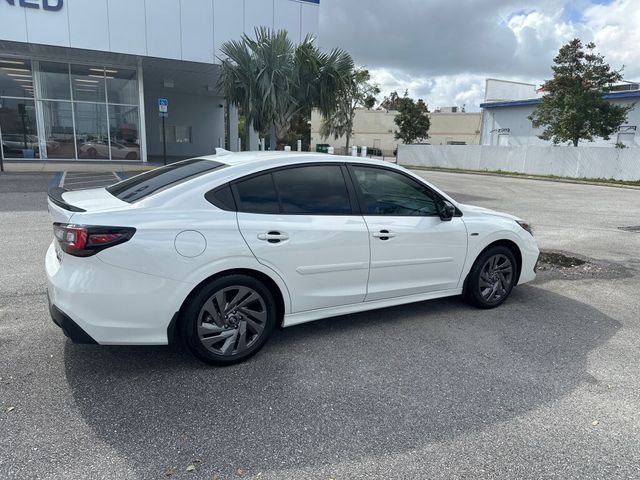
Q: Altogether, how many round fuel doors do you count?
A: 1